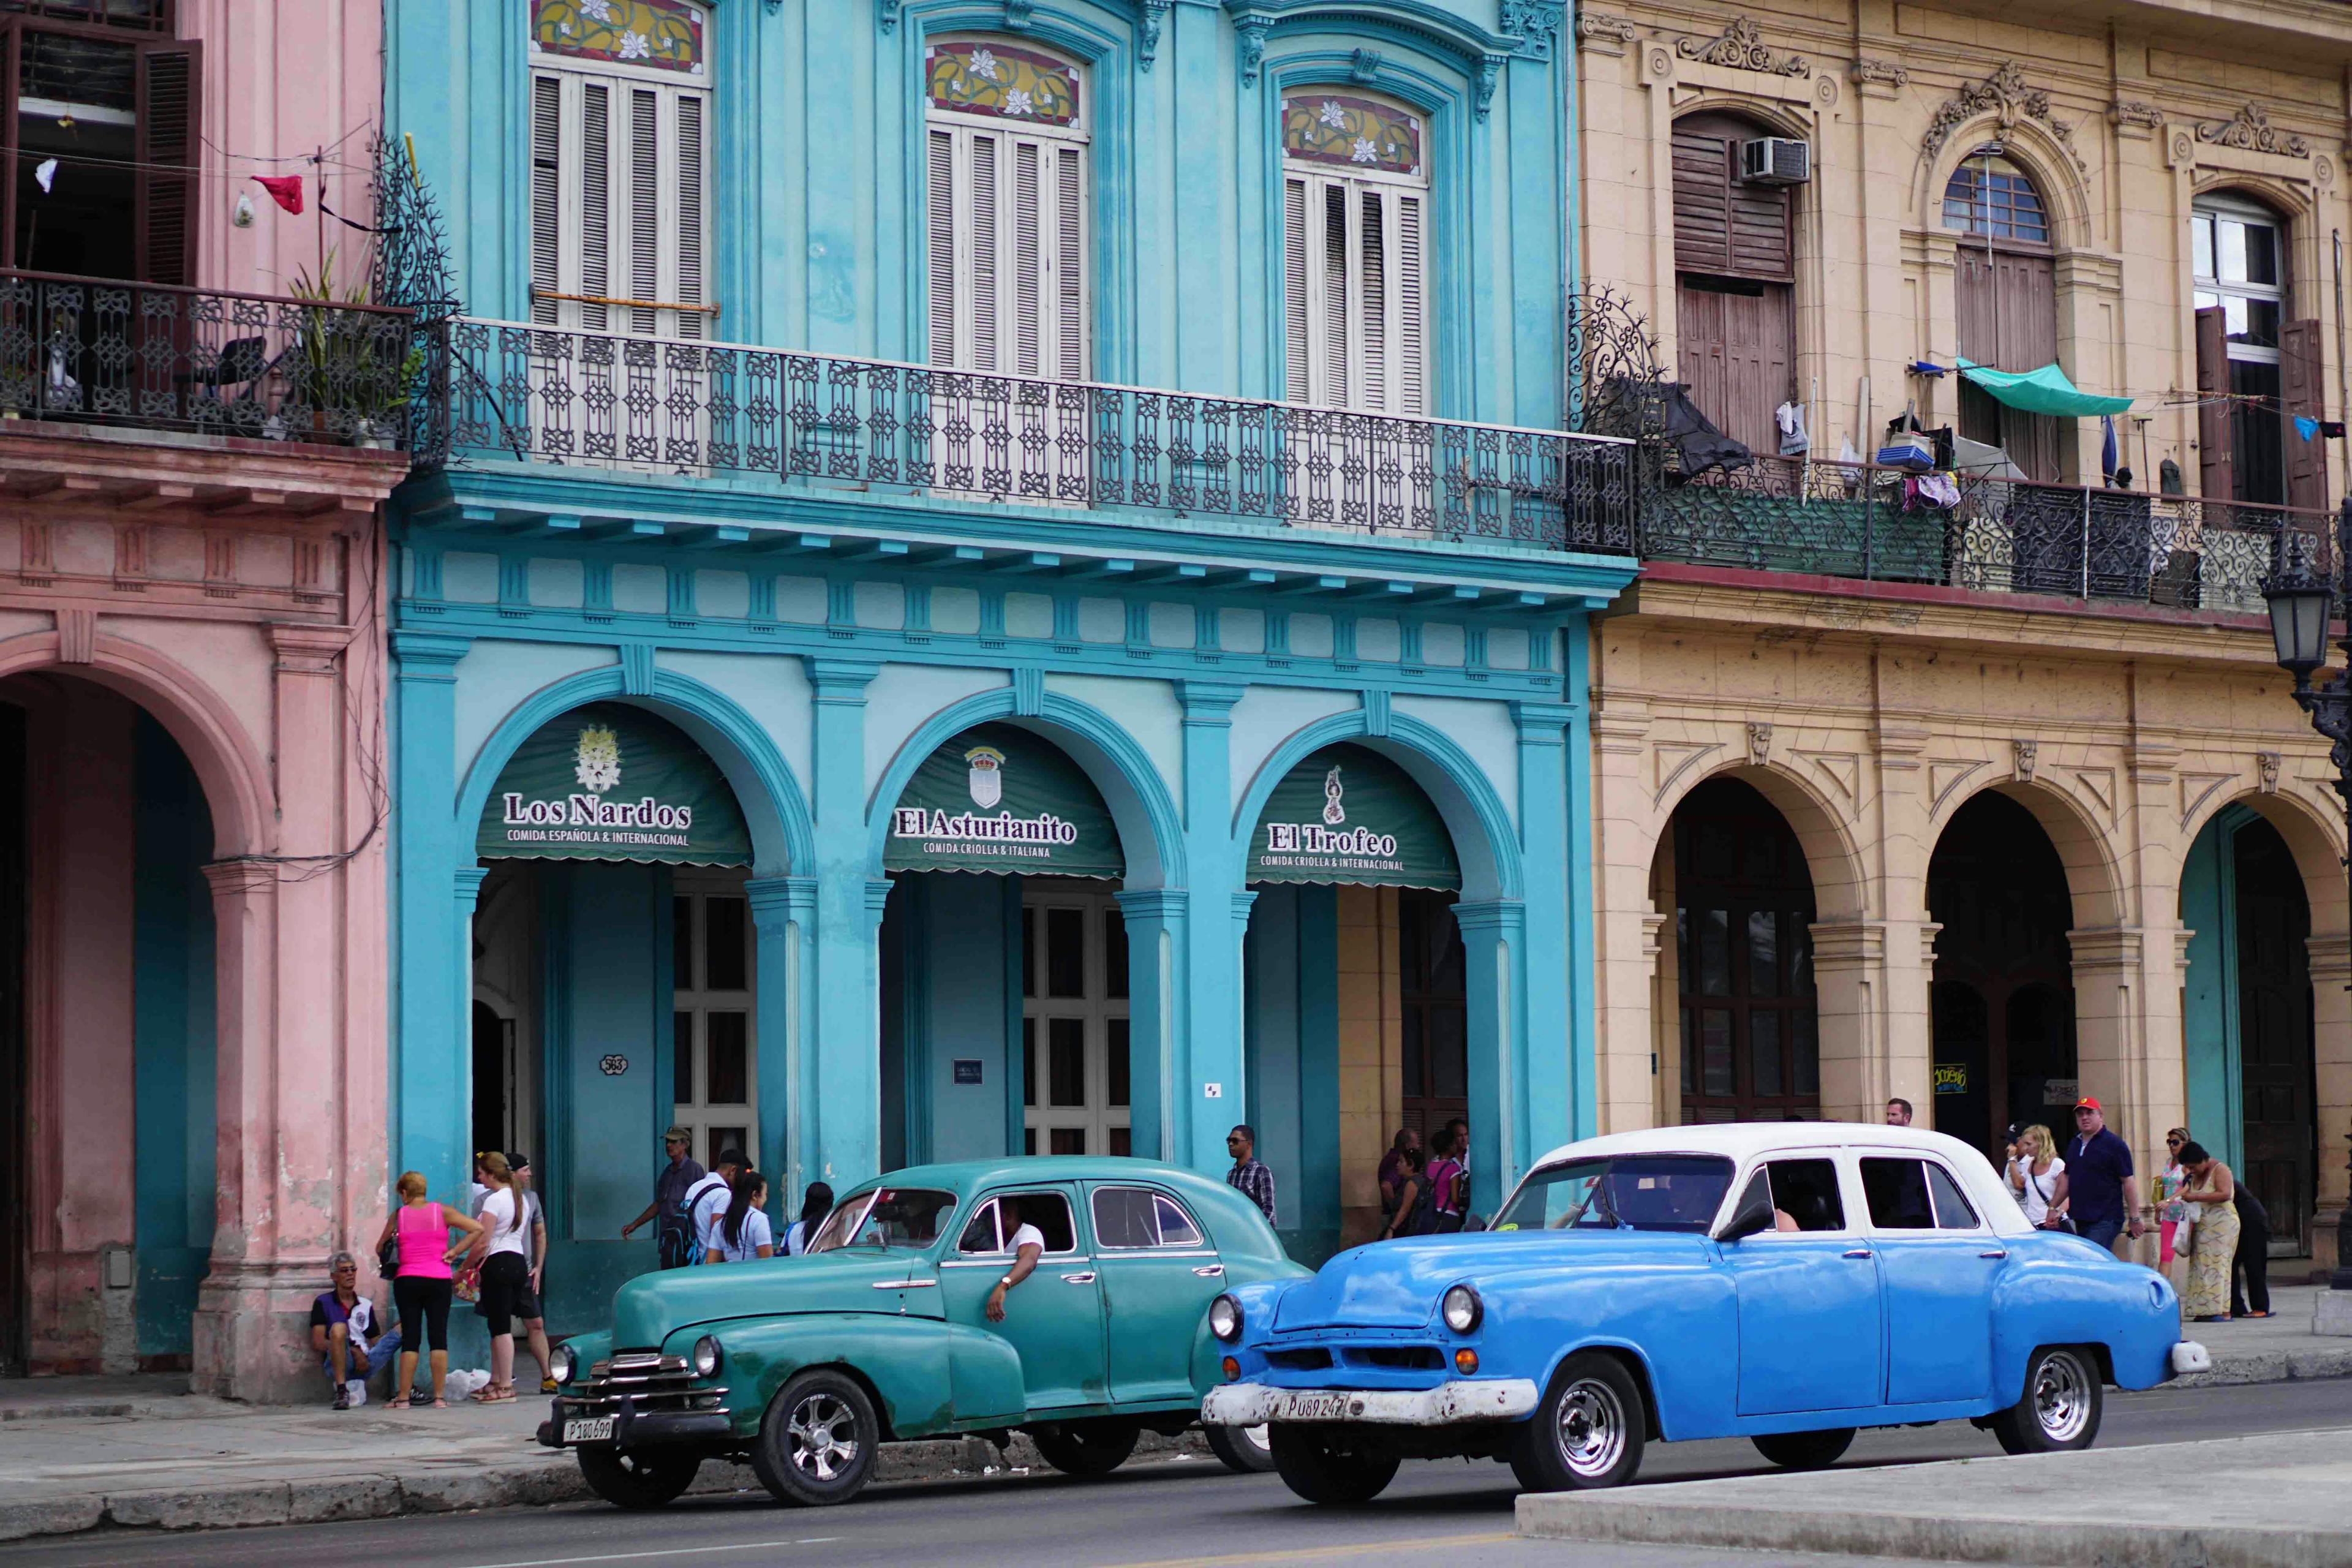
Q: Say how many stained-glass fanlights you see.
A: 3